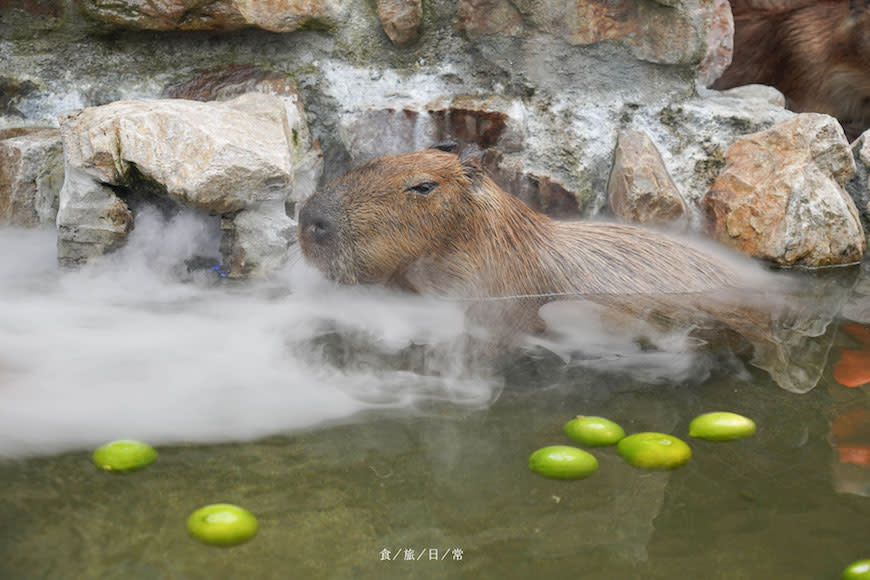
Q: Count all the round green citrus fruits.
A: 7